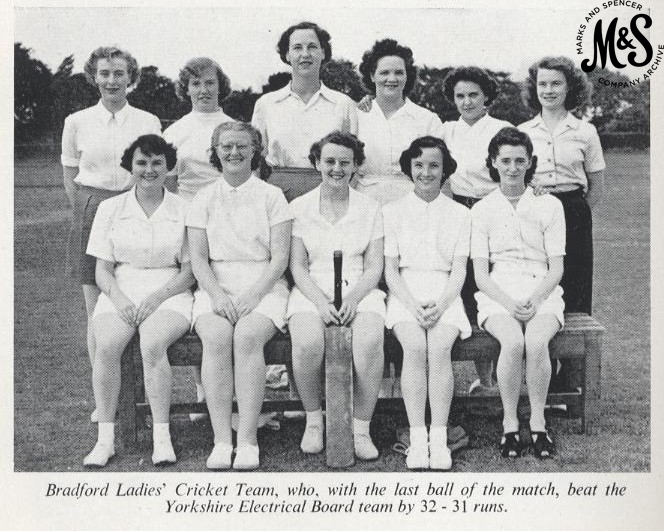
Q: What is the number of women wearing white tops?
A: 11